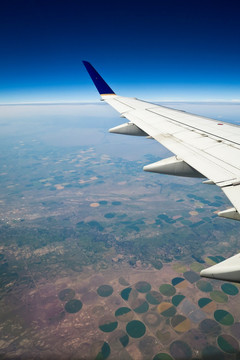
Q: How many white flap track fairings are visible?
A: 4